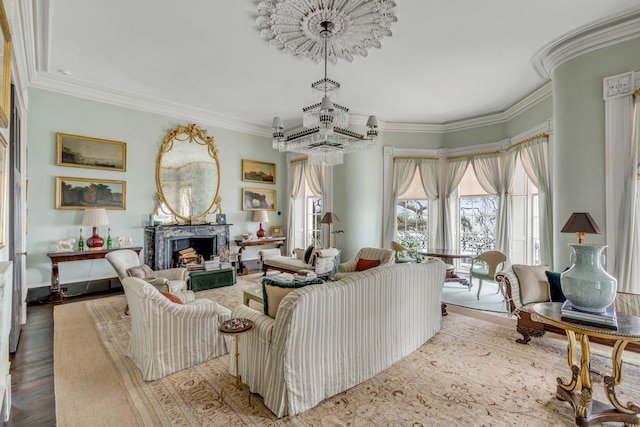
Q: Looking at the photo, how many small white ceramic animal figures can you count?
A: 2